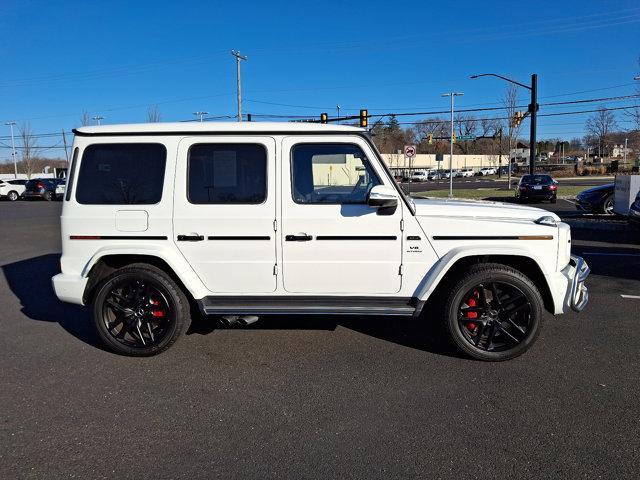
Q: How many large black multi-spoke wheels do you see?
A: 2